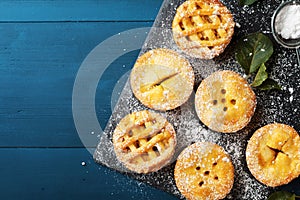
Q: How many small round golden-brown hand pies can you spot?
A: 6